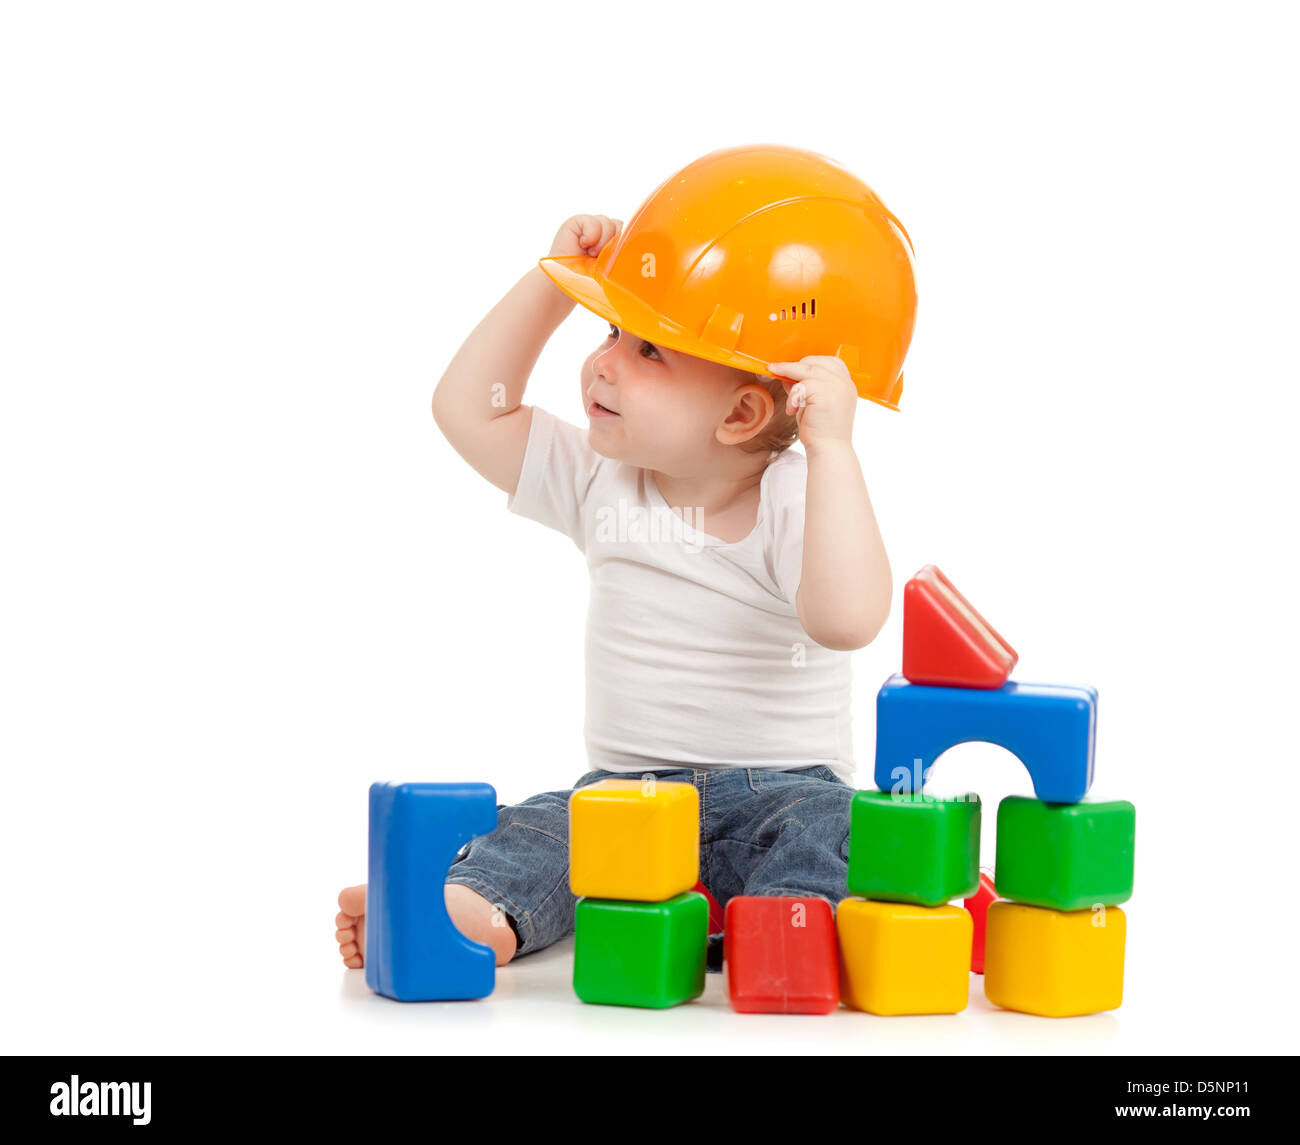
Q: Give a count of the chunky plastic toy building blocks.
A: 12